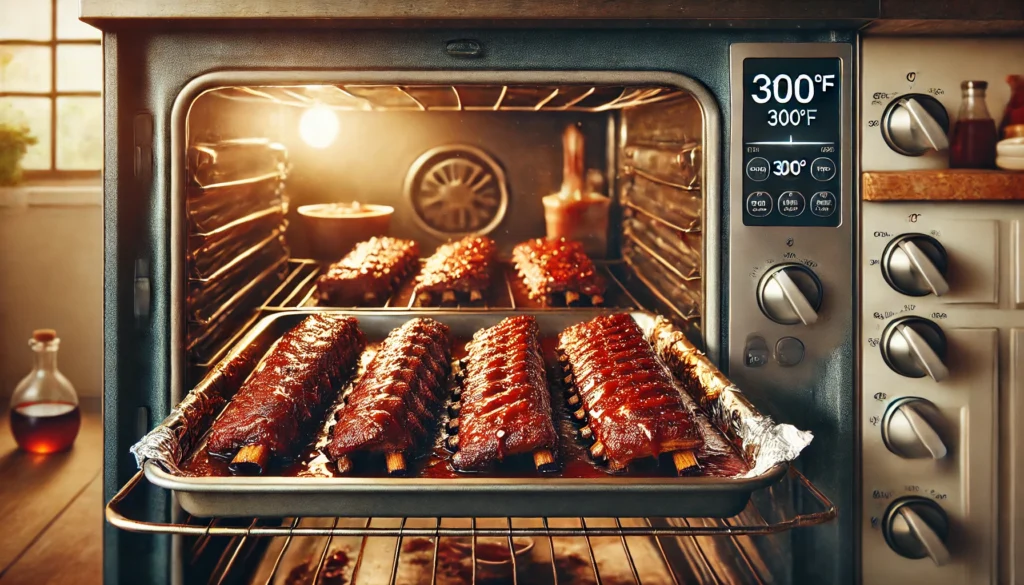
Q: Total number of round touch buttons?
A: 5